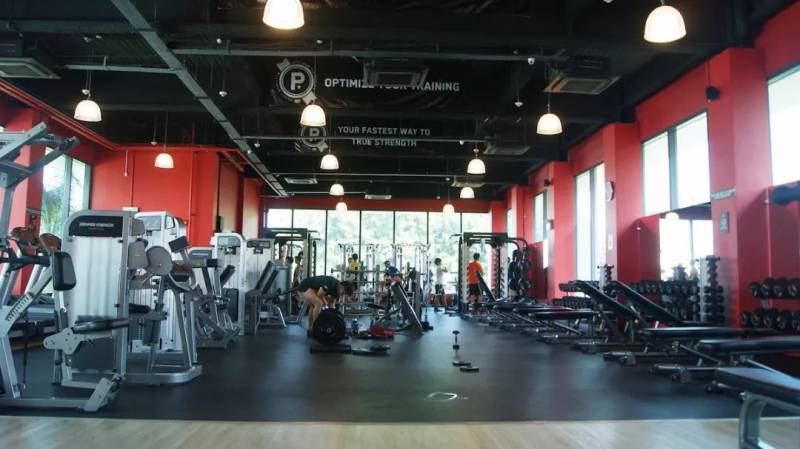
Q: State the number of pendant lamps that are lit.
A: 12